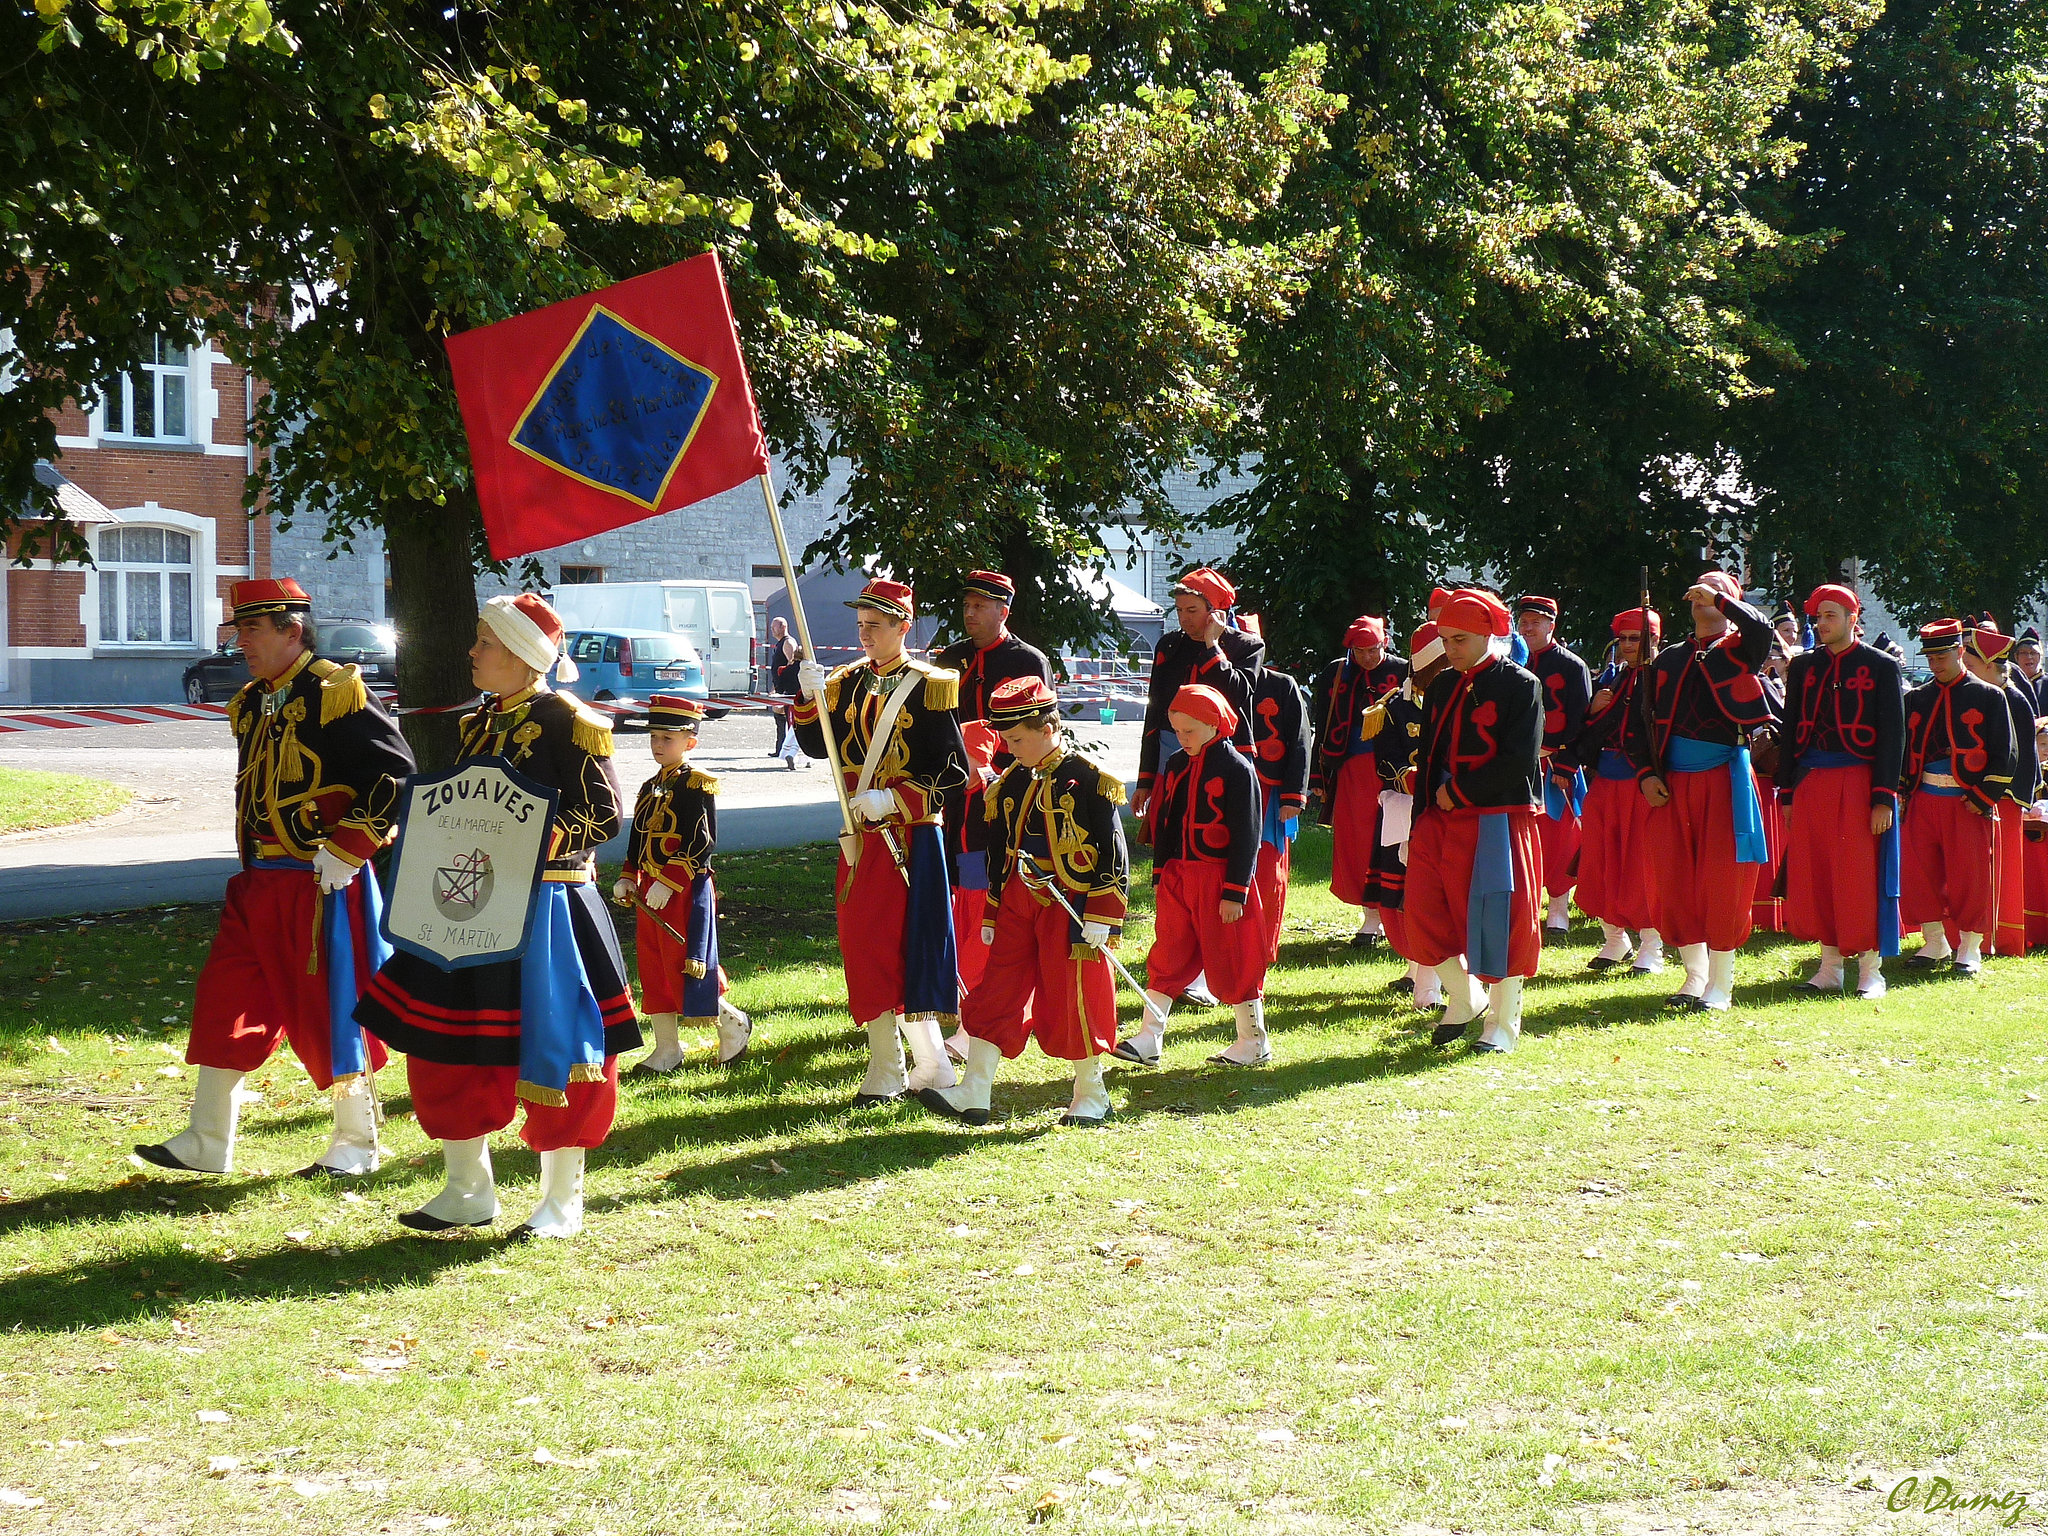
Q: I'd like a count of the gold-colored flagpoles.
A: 1